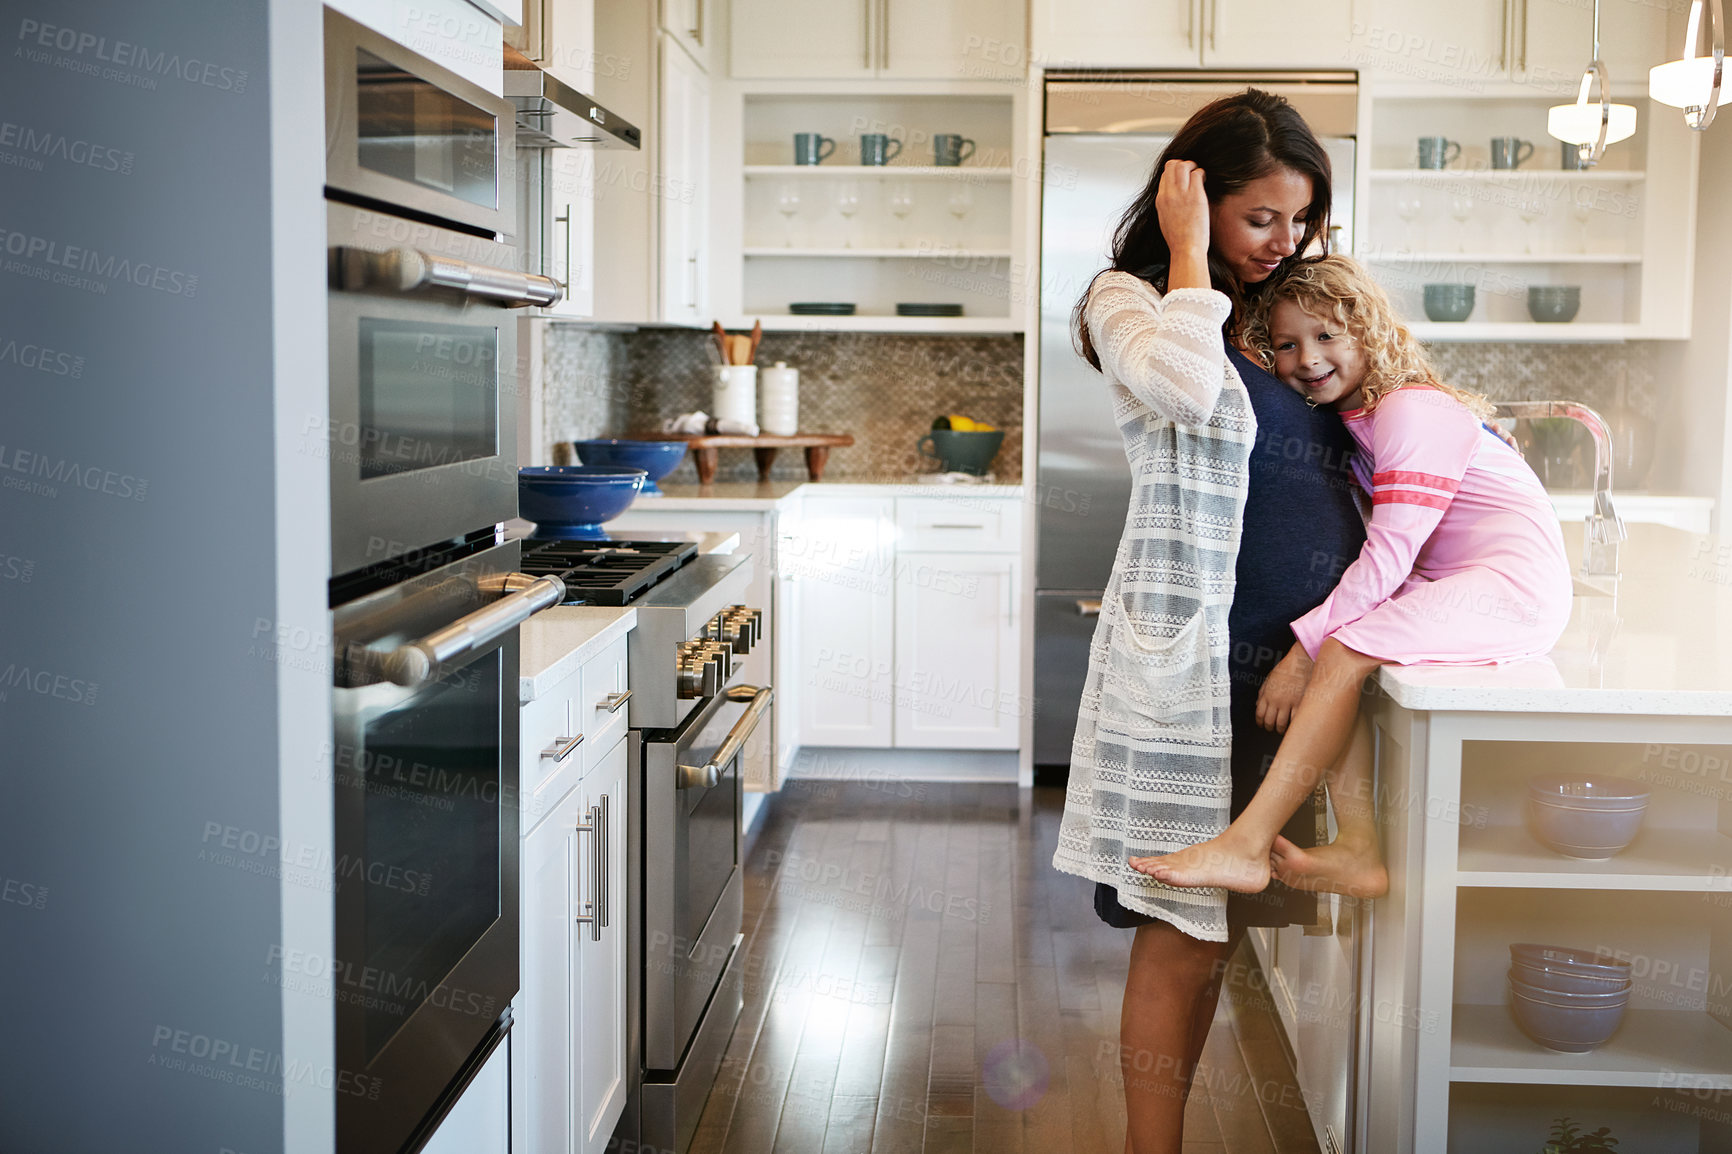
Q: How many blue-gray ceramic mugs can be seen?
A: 6